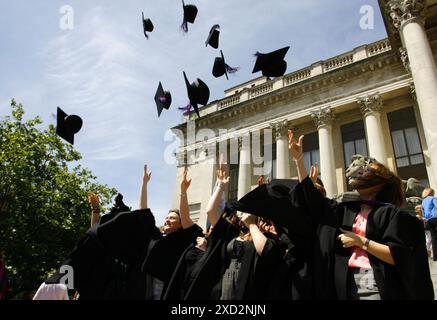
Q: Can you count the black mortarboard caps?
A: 8